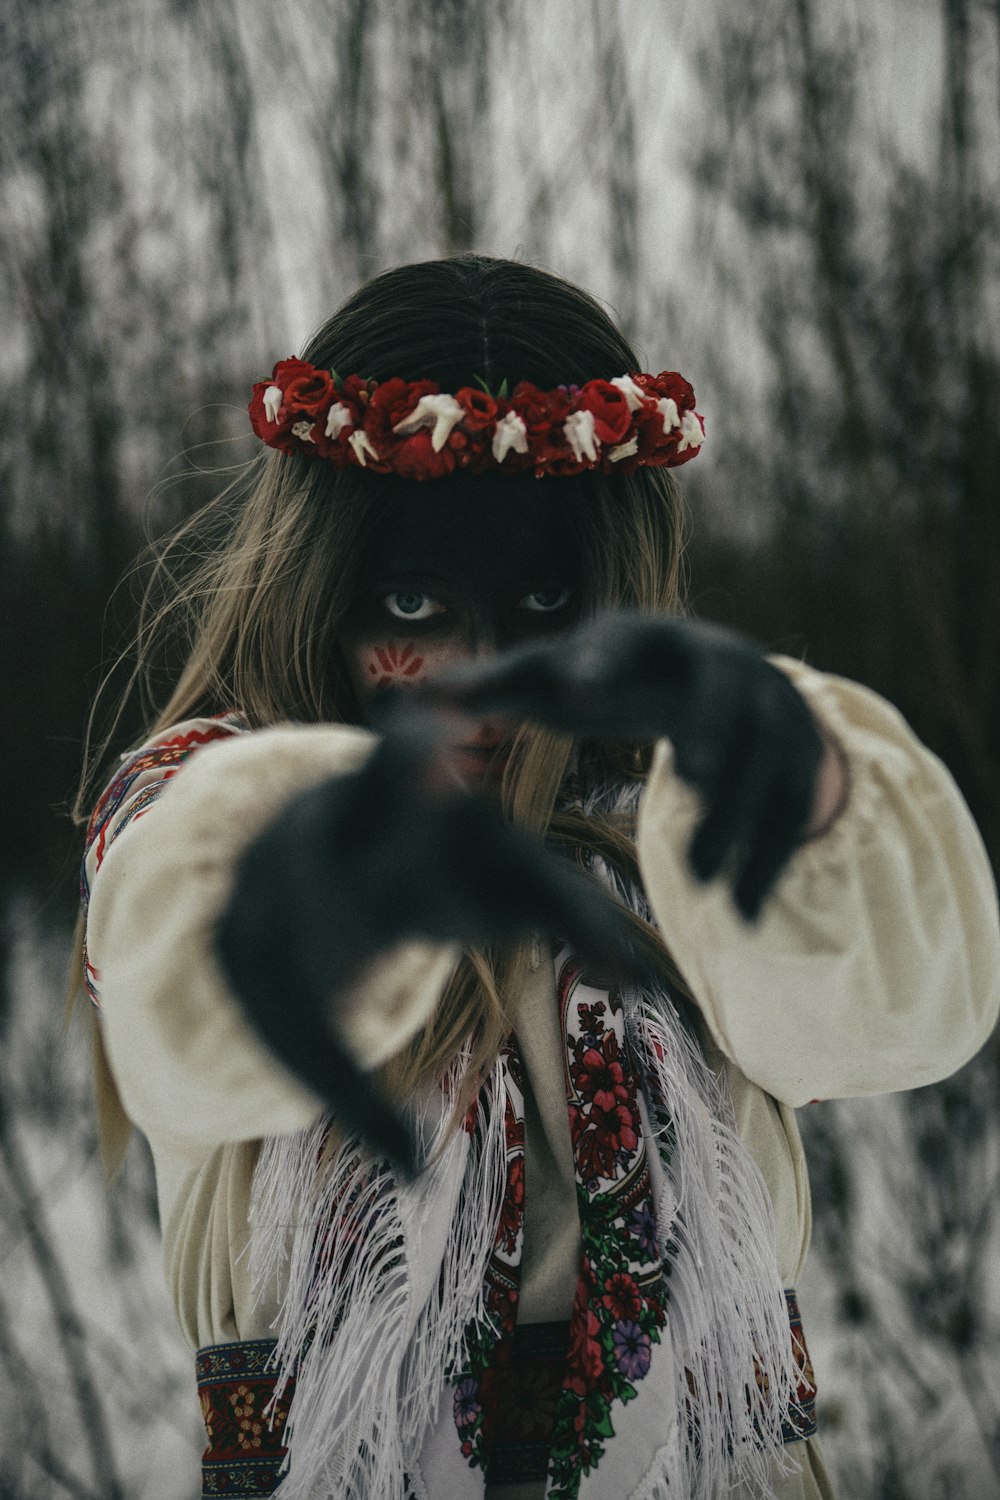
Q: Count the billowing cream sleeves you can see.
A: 2